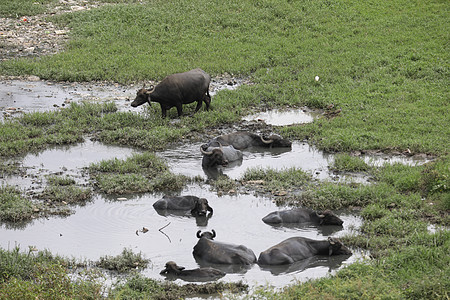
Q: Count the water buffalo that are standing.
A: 1